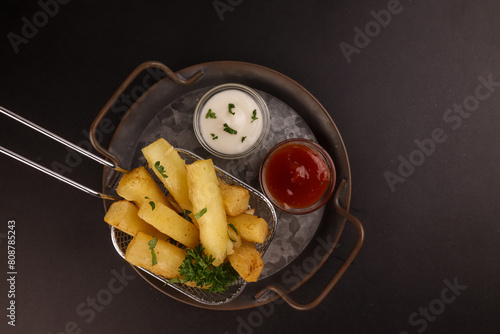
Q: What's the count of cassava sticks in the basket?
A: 9